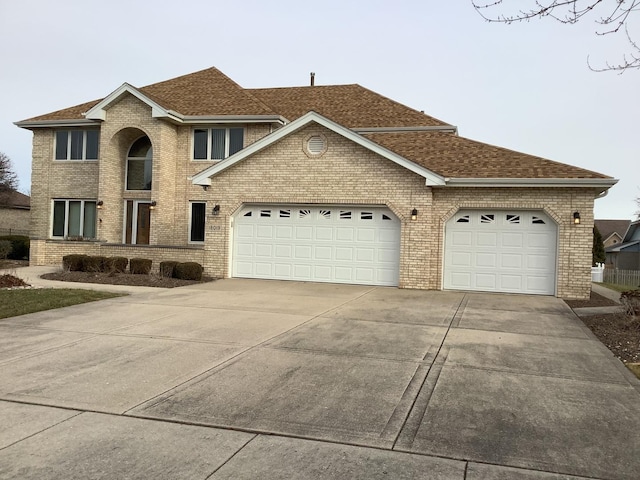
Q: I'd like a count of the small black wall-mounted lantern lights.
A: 5